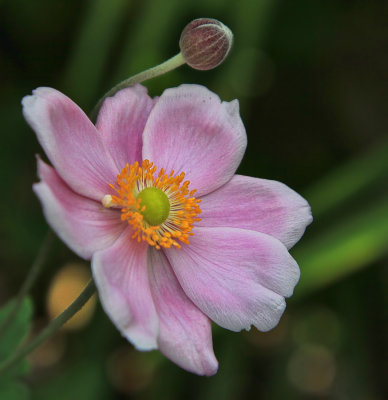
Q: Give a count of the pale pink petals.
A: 8